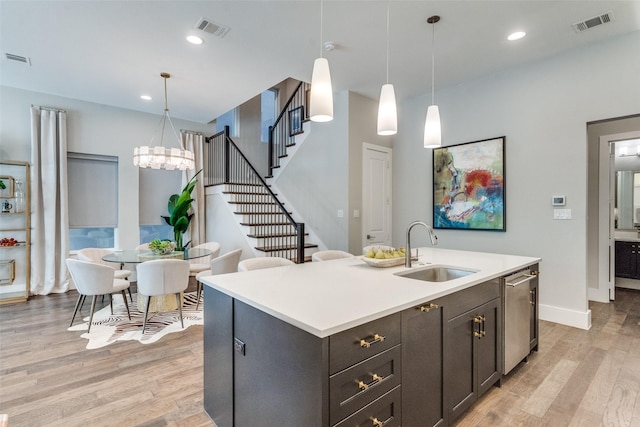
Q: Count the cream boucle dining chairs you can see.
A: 6